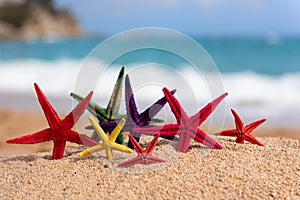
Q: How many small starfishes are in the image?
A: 3